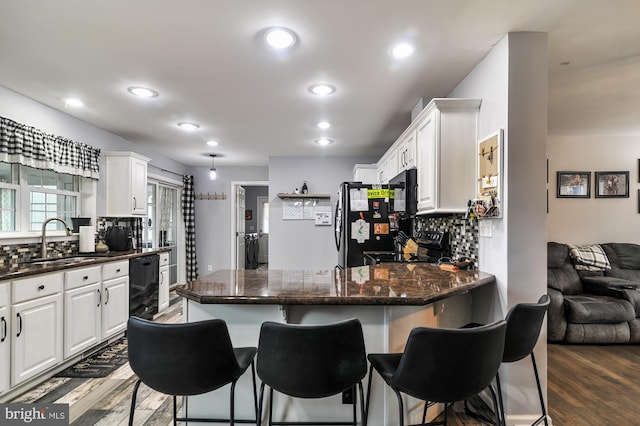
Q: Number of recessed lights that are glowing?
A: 9